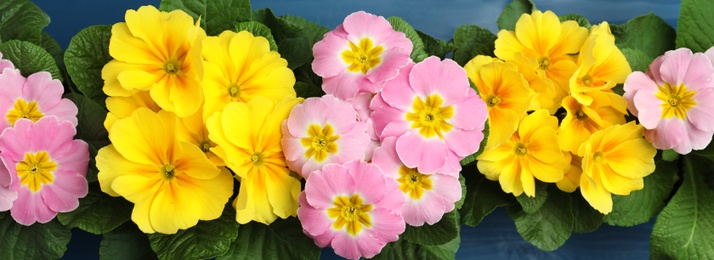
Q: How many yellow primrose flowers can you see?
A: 11